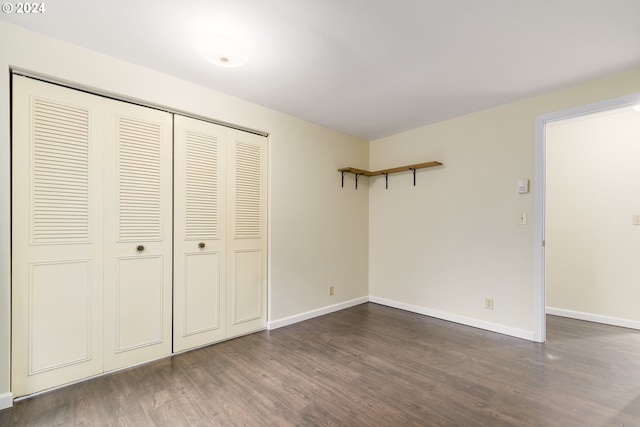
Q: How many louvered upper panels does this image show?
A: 4